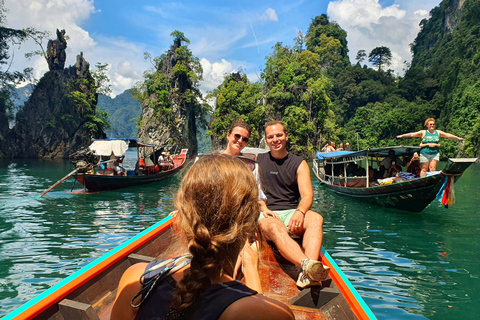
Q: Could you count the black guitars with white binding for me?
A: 0